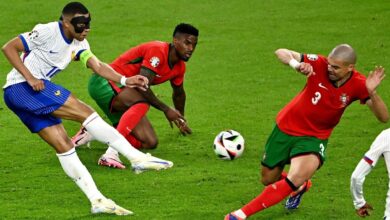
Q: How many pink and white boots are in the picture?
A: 2